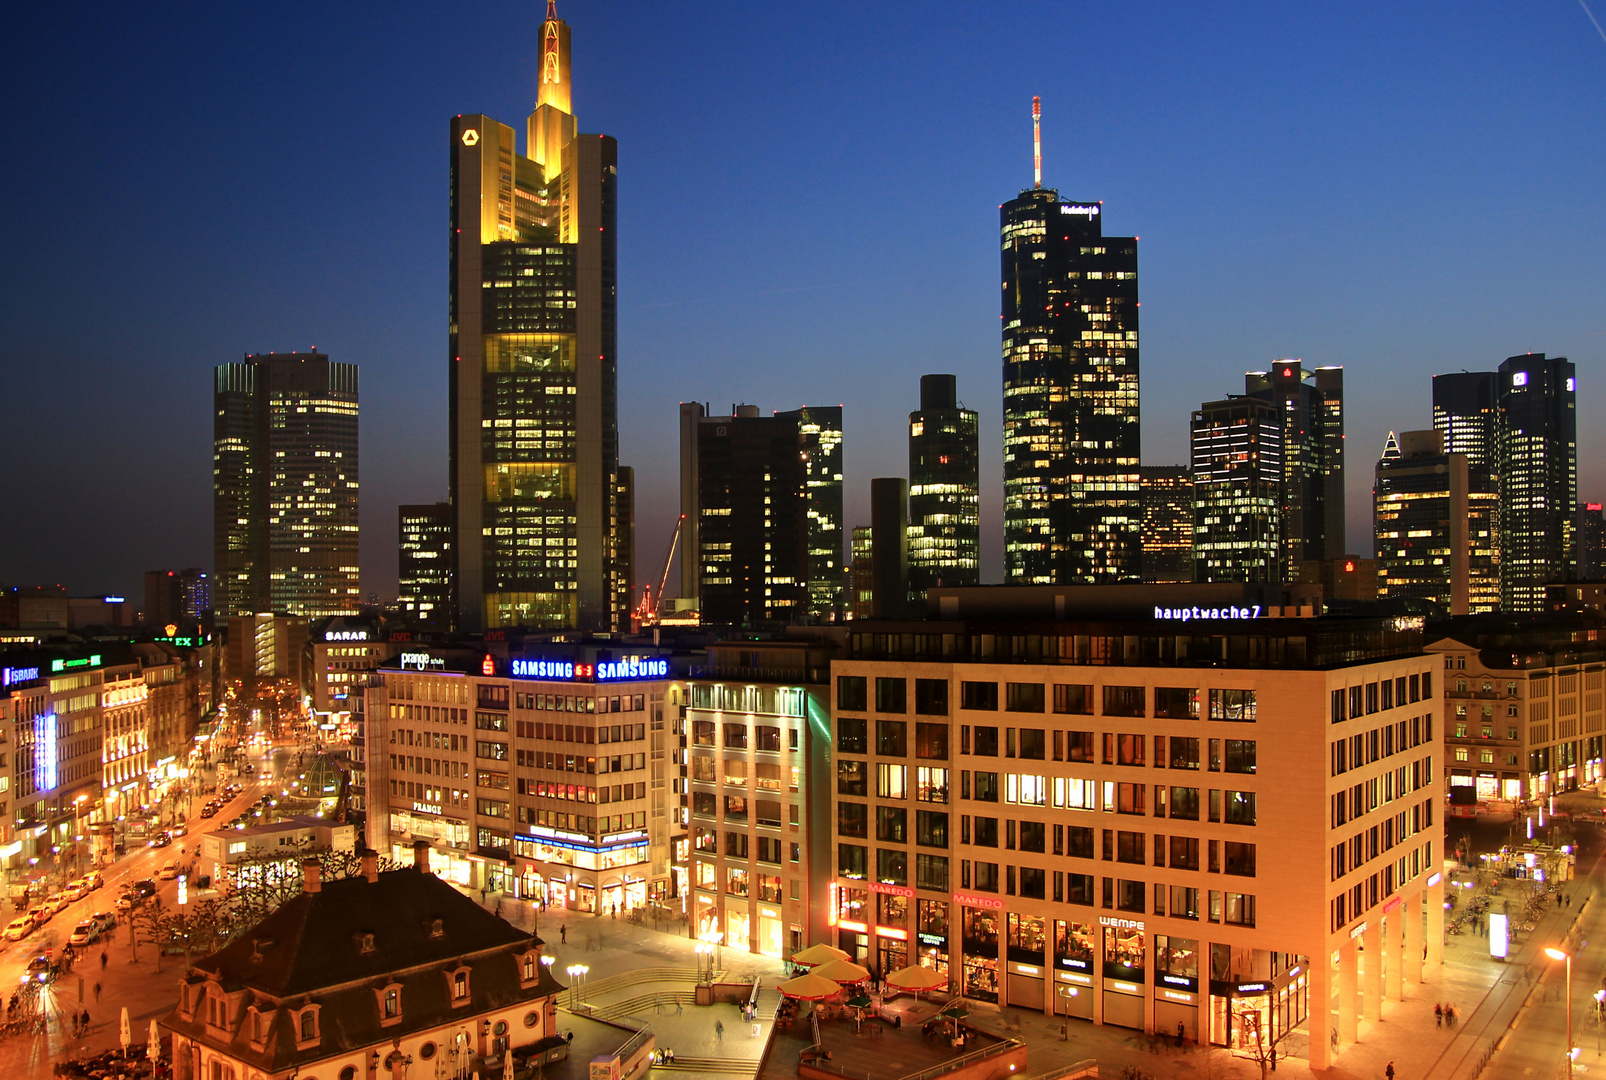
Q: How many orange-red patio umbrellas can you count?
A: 4